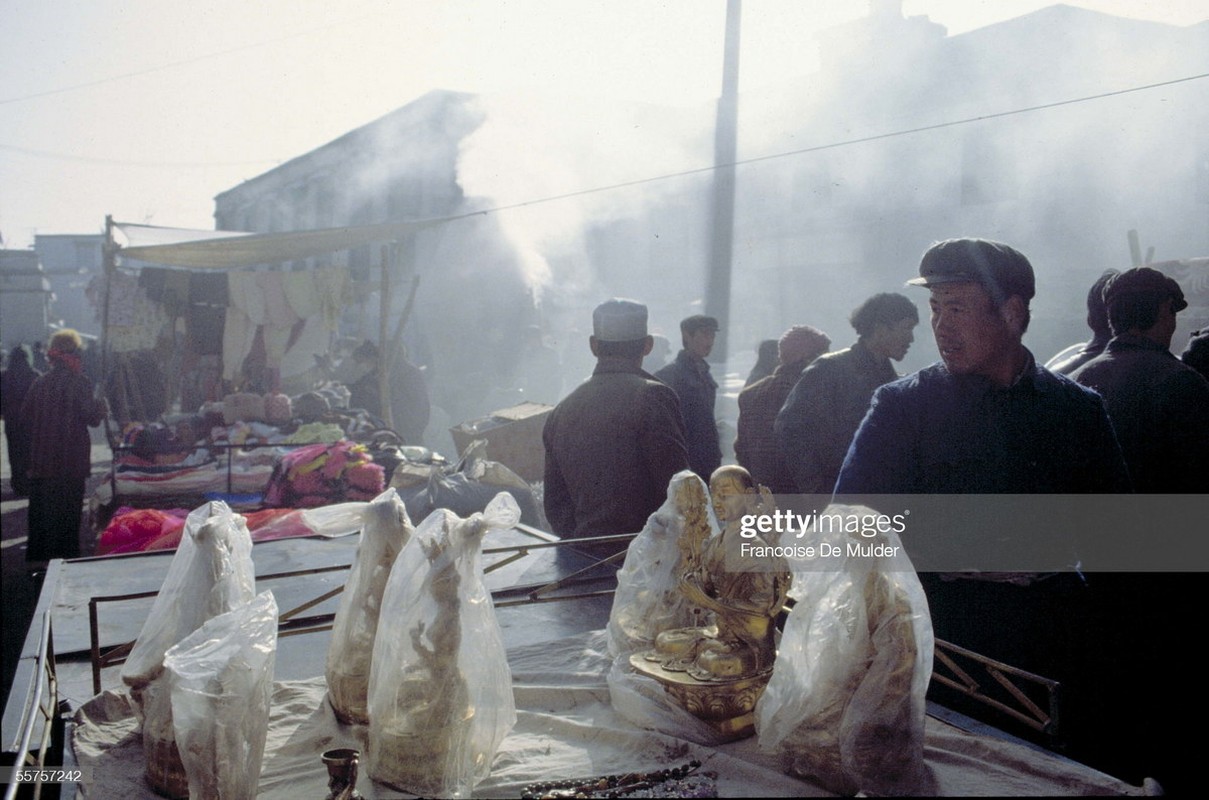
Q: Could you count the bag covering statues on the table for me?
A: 6